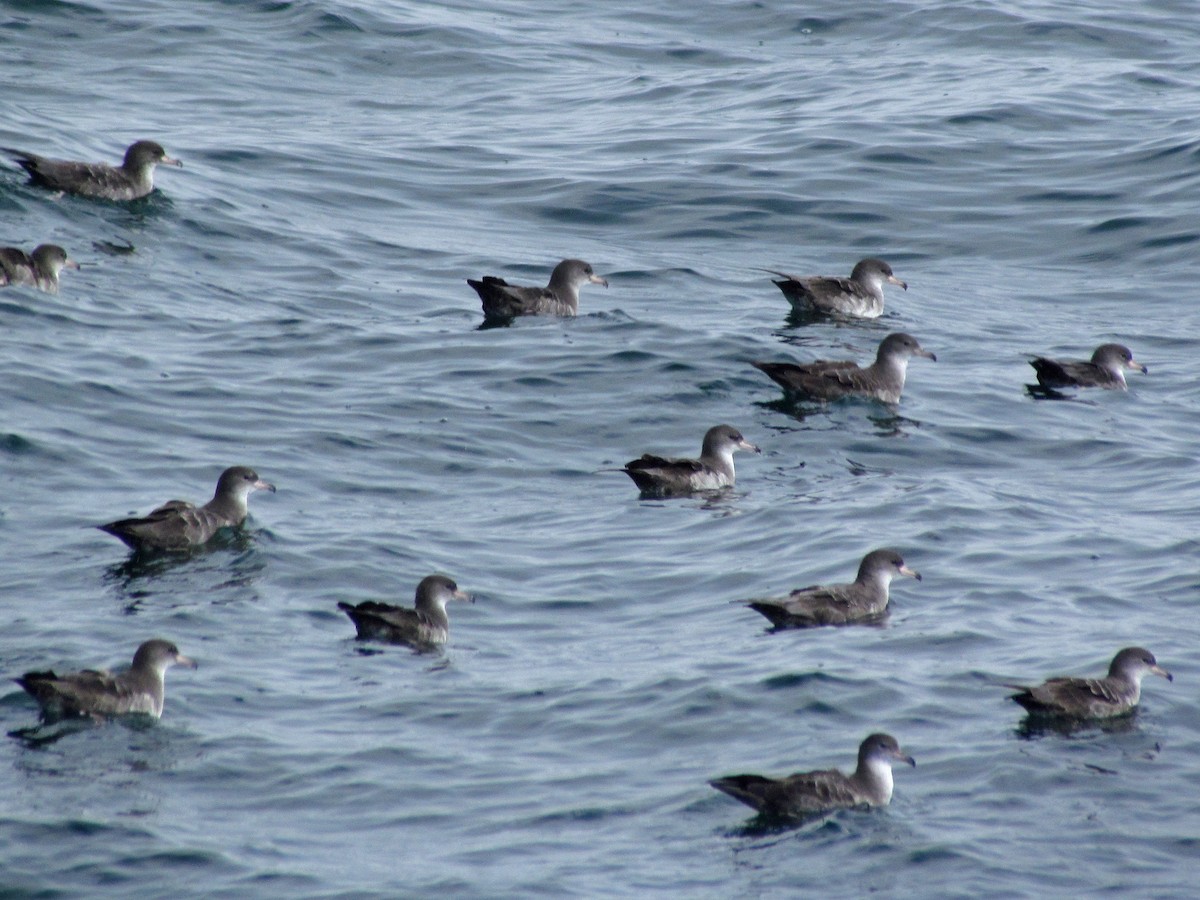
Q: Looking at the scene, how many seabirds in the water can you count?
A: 13